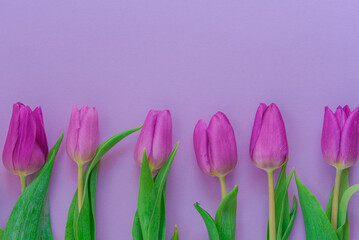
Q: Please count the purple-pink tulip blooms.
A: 6